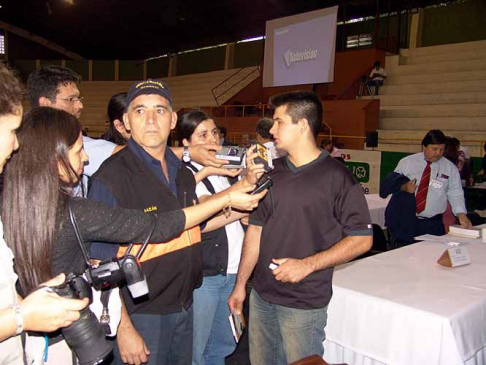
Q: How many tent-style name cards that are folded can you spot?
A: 1